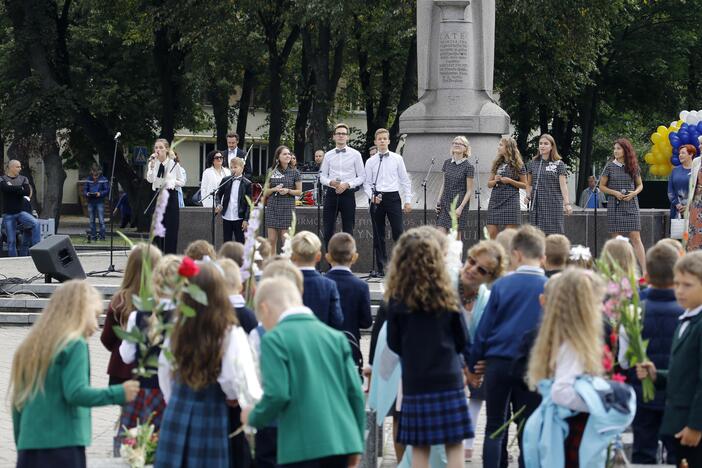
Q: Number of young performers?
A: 9